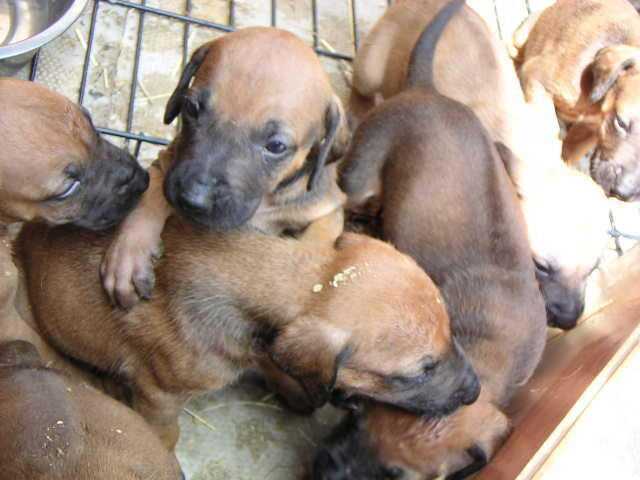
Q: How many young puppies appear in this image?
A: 7